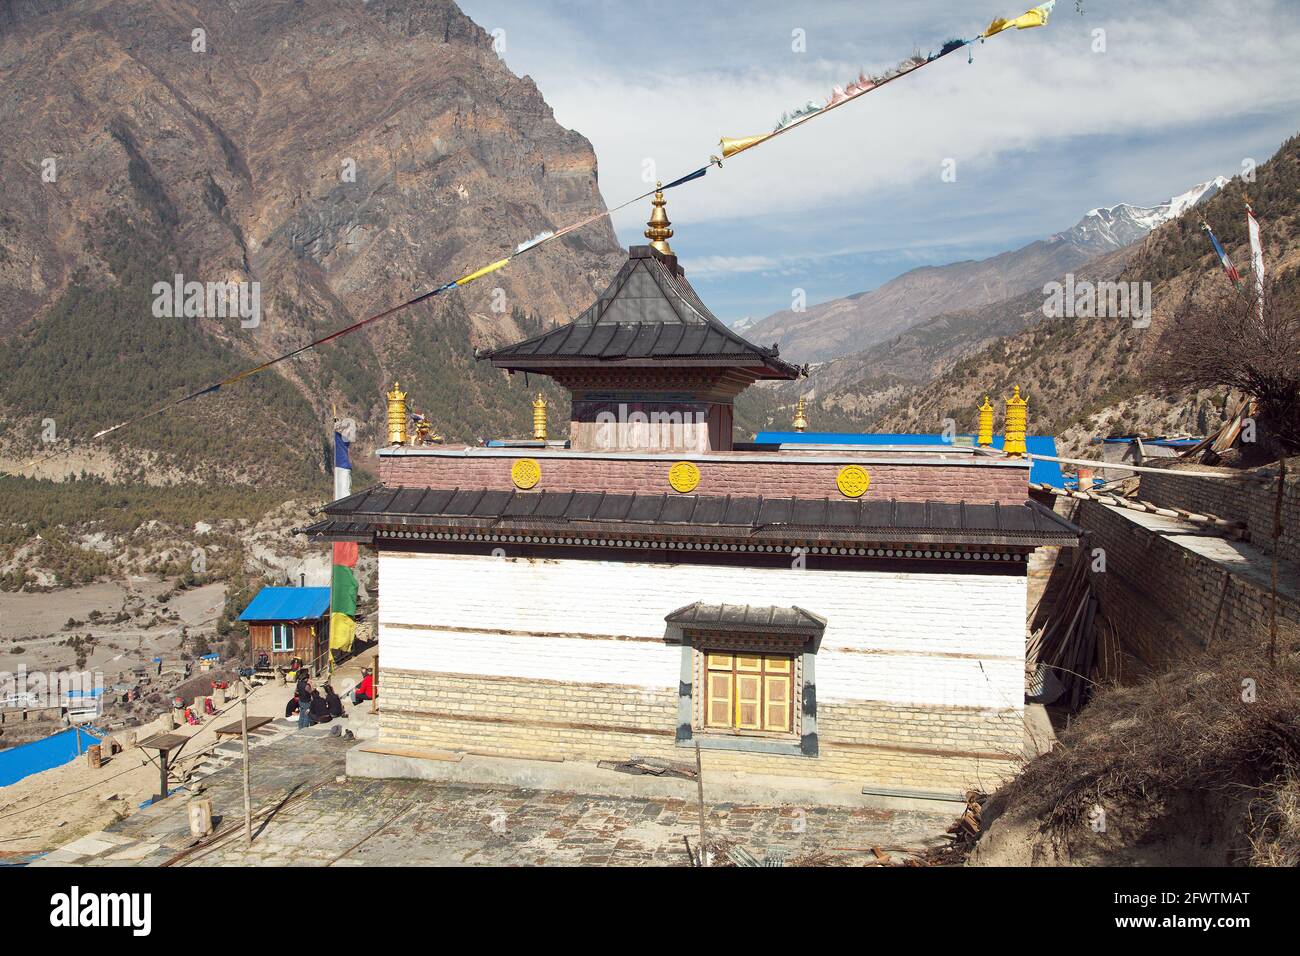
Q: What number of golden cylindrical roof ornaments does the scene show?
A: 4